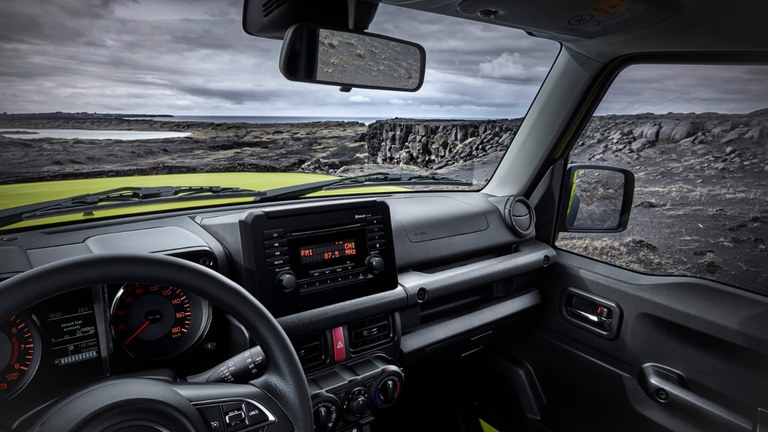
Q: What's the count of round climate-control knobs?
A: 3